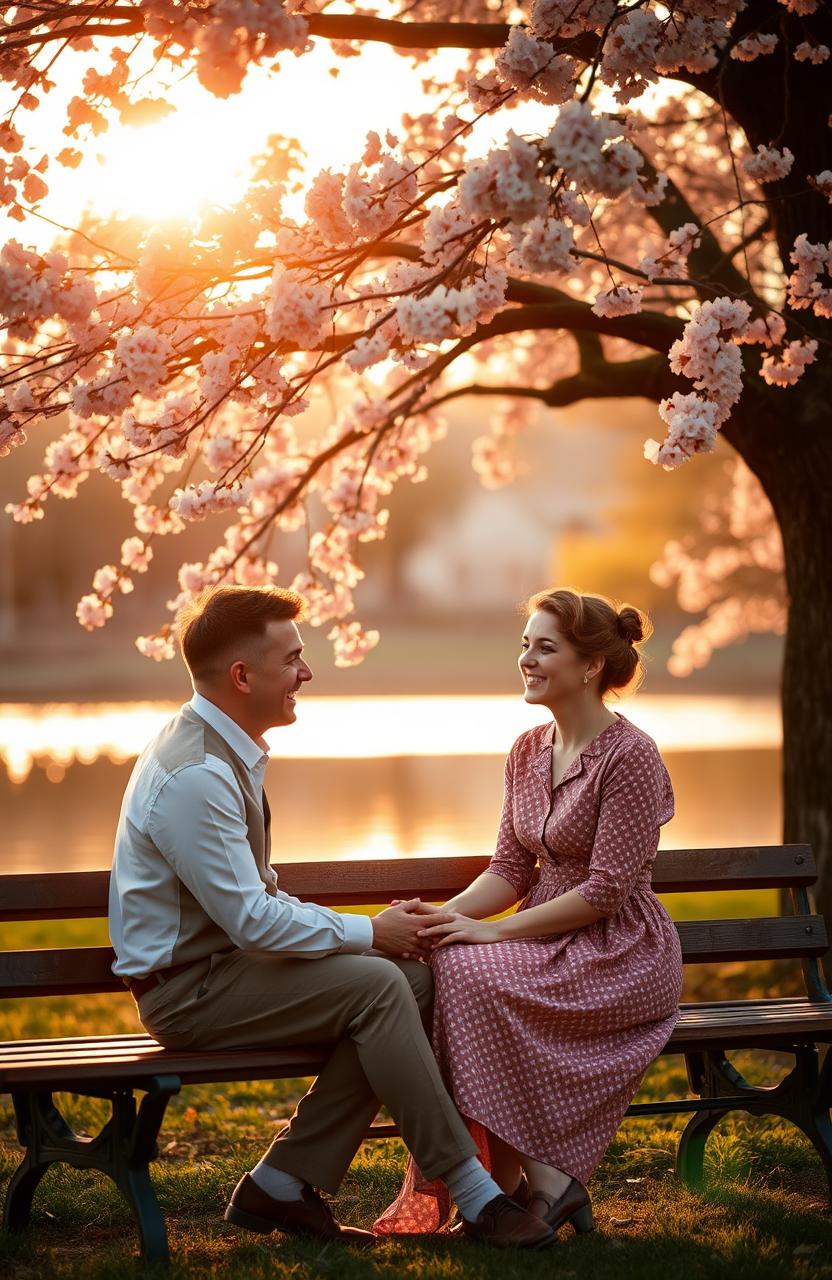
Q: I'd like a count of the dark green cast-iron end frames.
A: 2